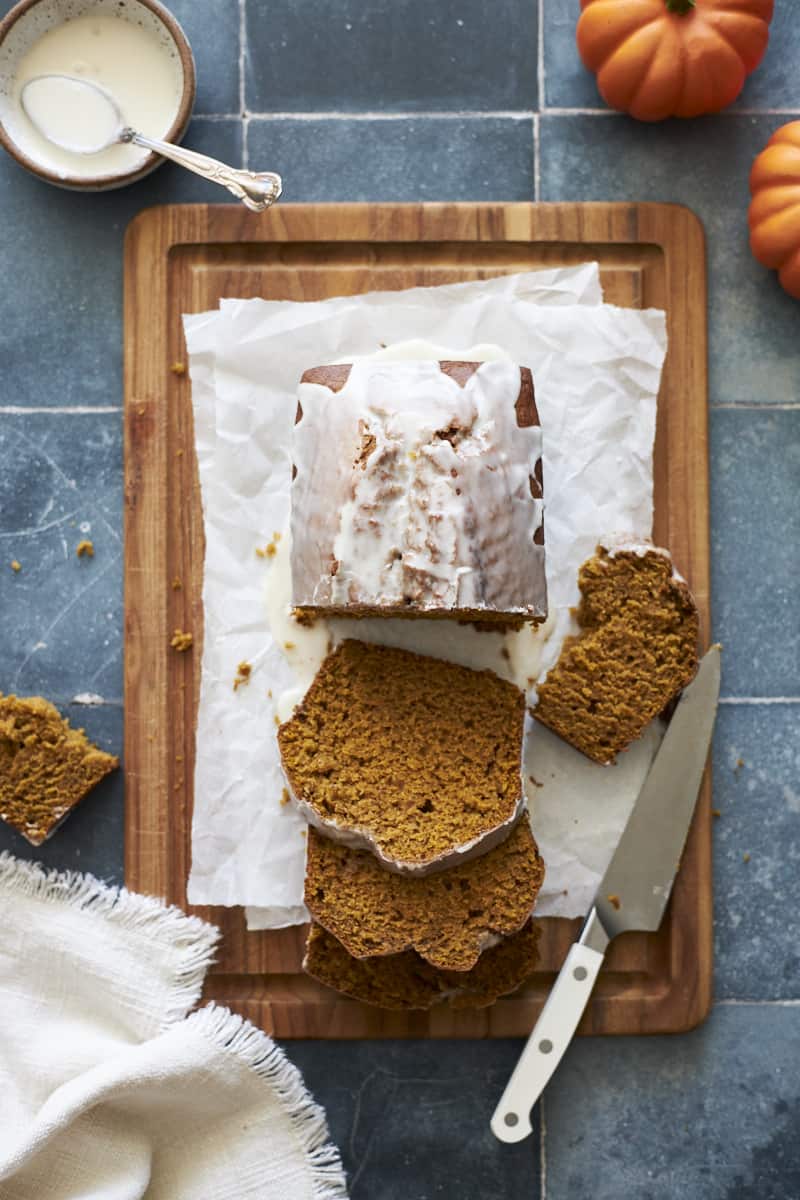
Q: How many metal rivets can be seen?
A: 3